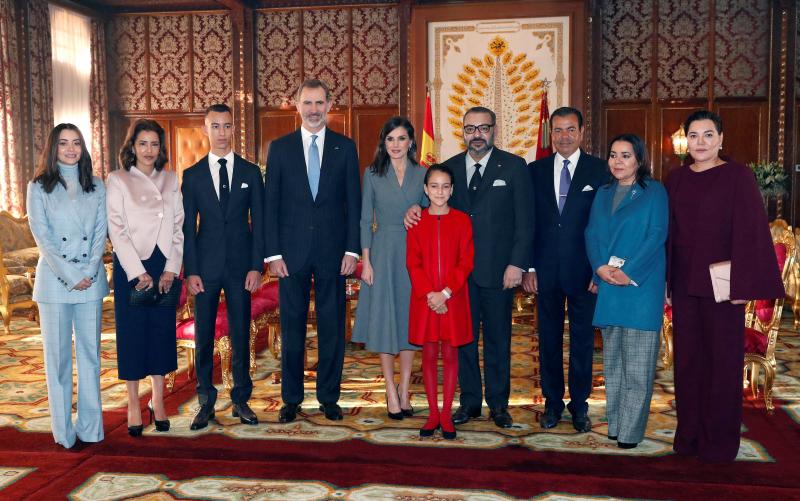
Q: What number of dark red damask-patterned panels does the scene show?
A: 9